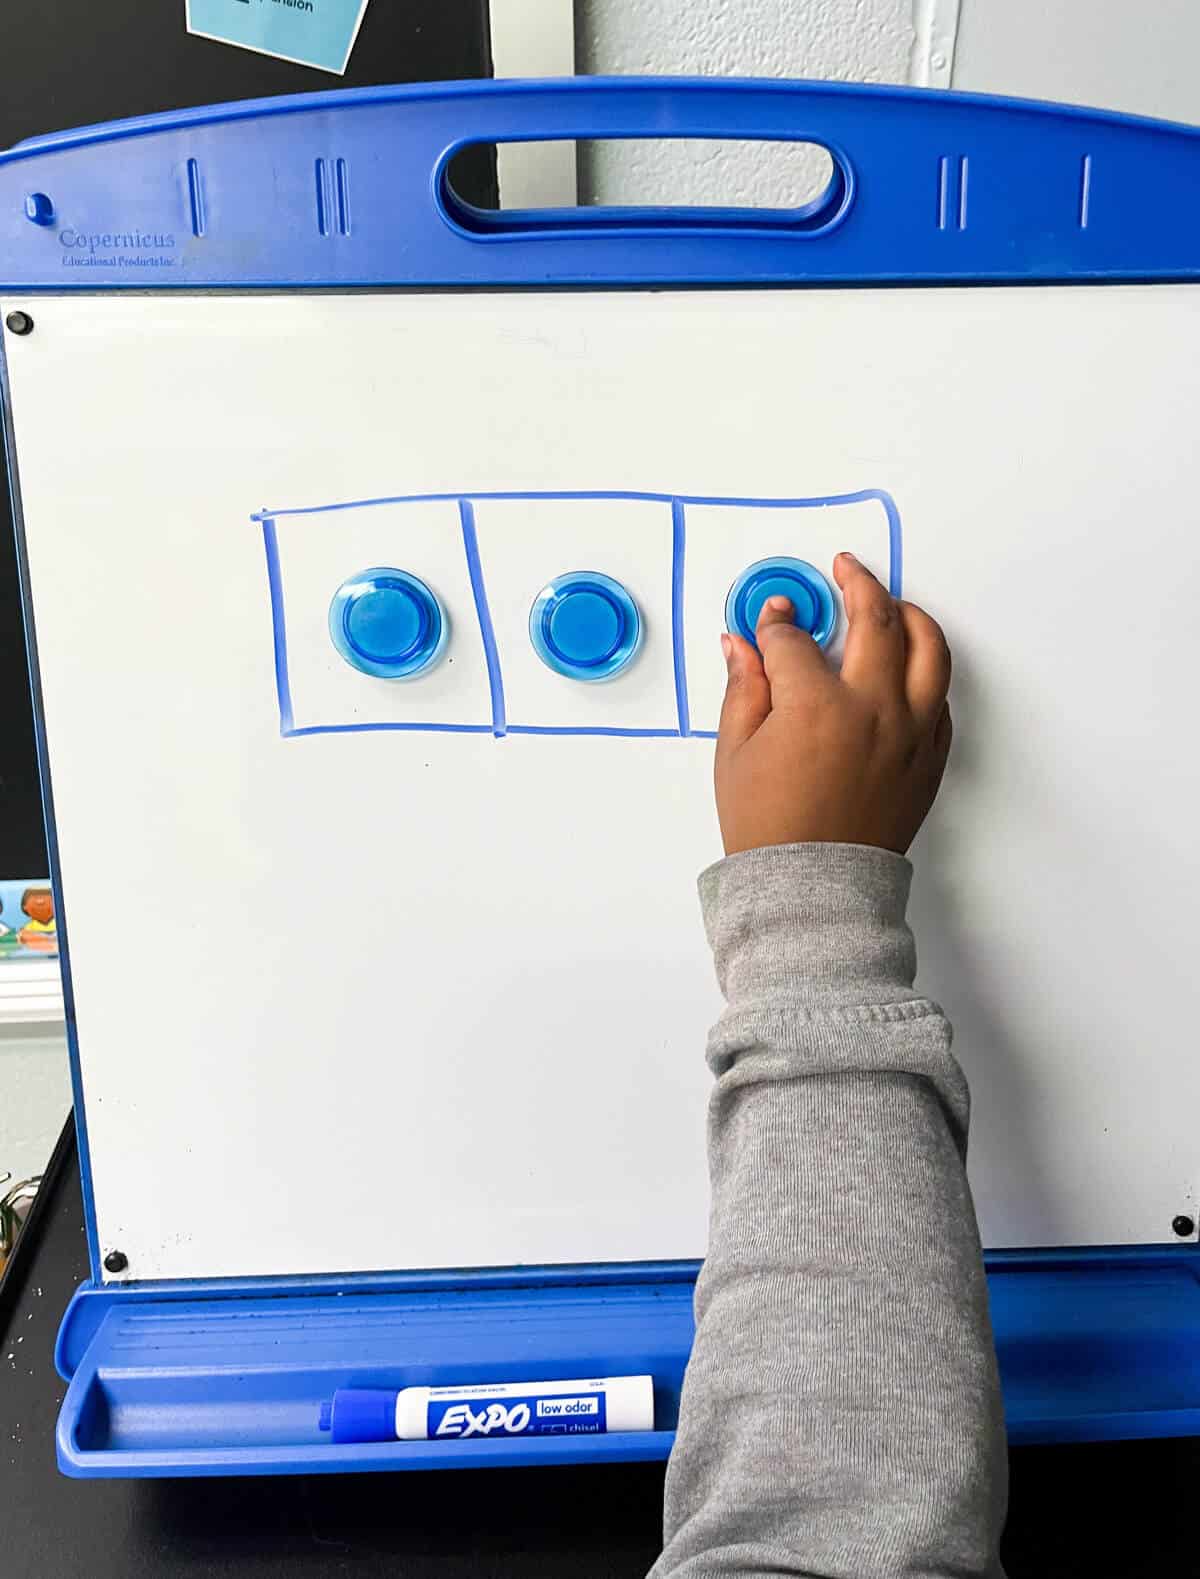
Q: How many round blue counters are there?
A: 3